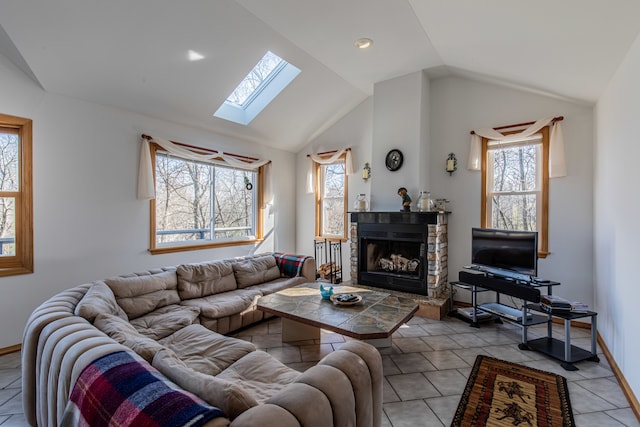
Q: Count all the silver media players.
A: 1